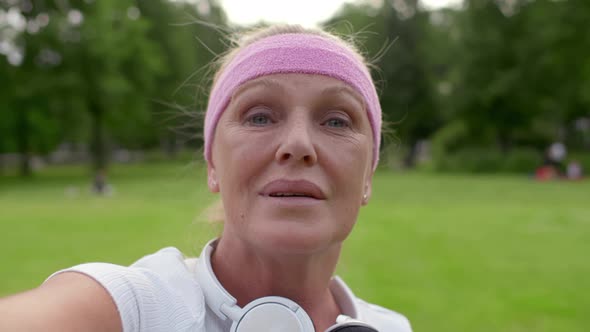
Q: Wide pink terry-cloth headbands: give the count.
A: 1